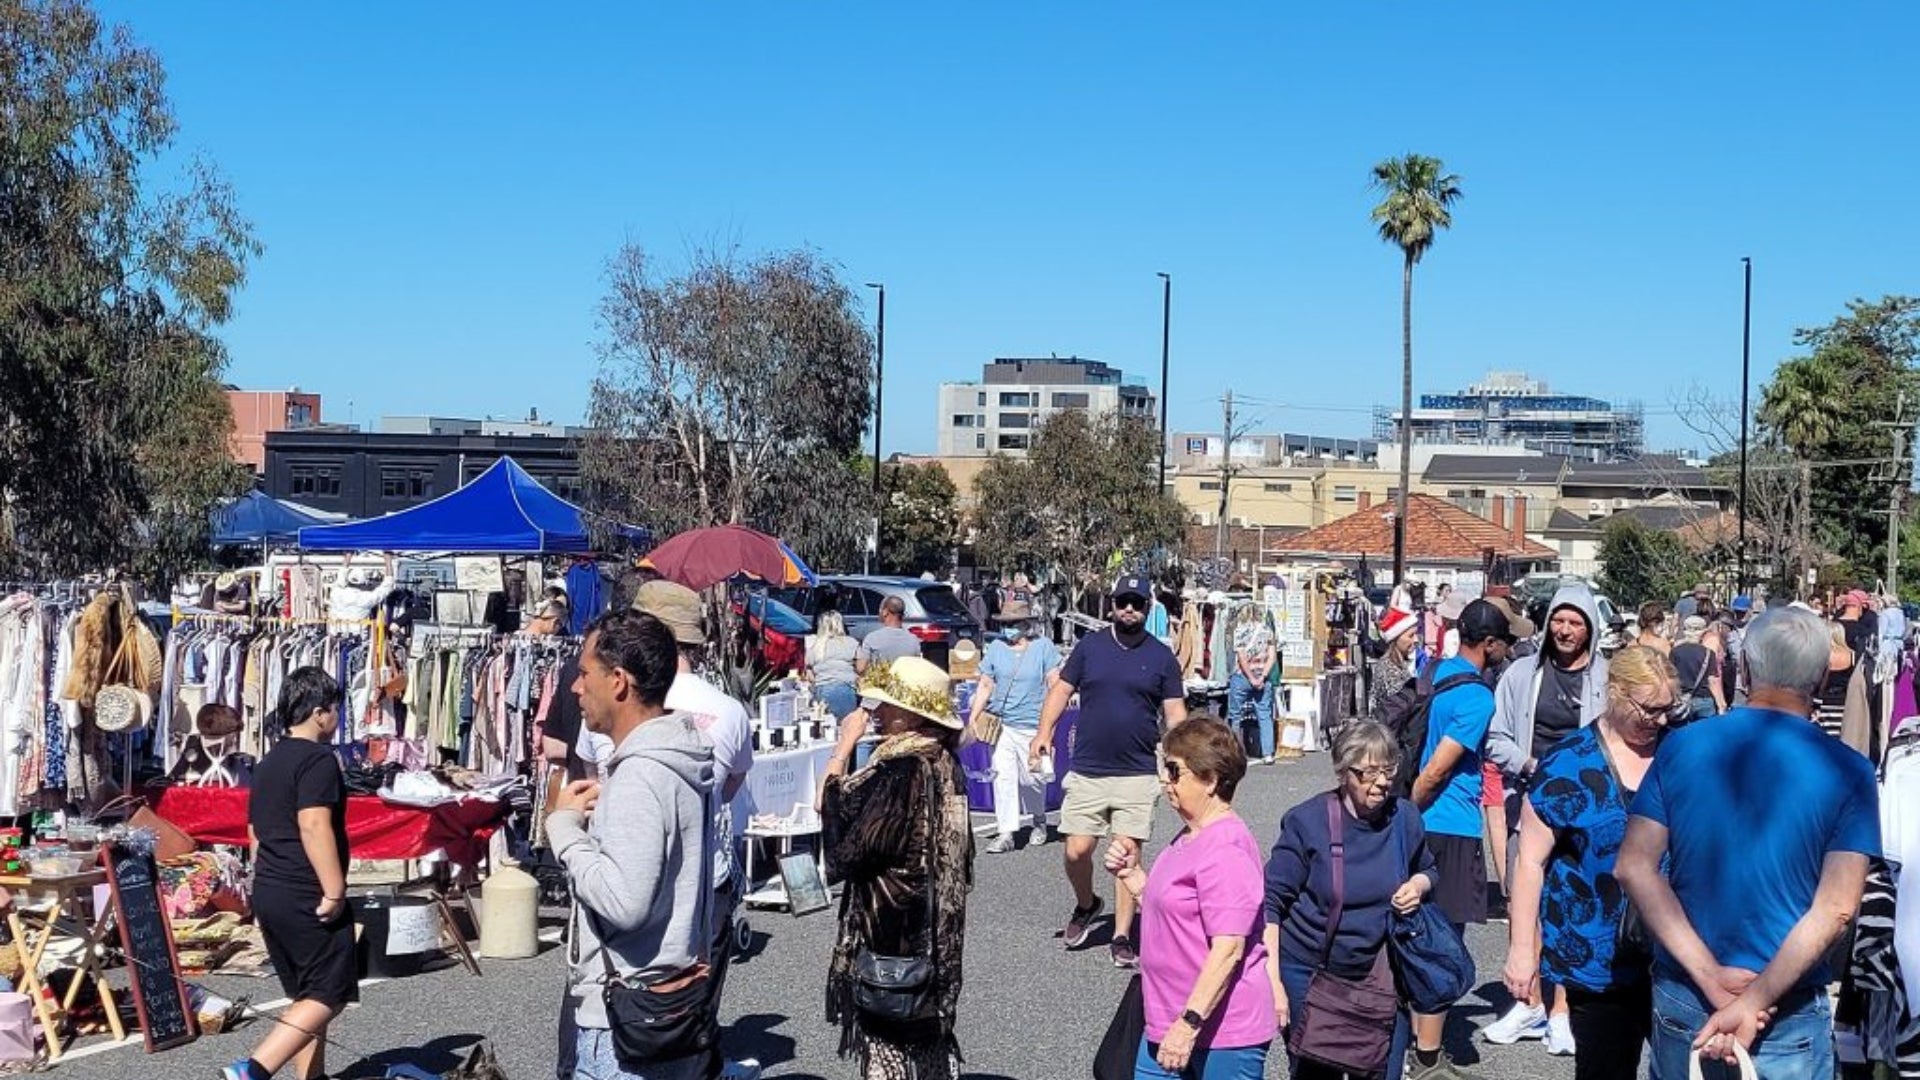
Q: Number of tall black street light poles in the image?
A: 3